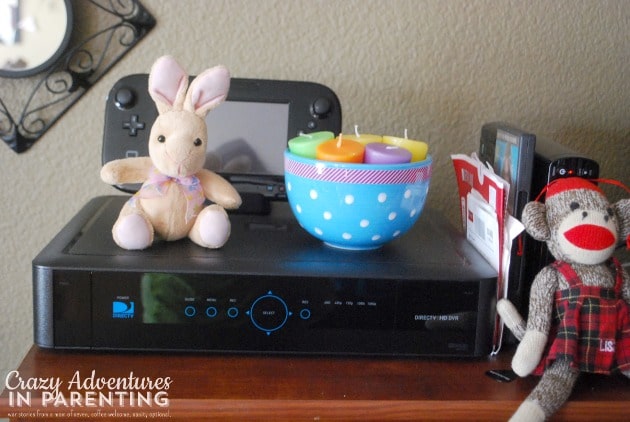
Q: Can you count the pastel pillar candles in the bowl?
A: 5